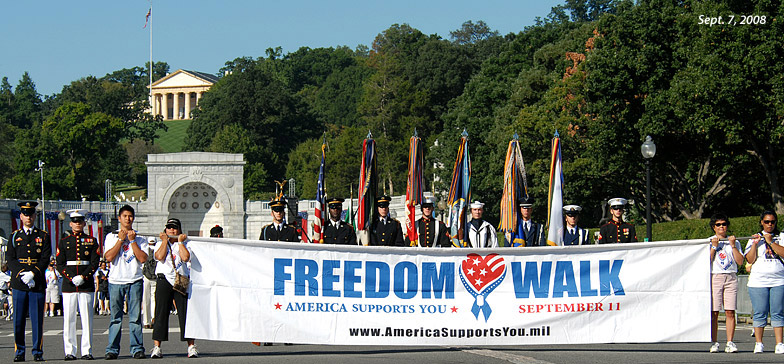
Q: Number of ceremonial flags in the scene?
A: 6